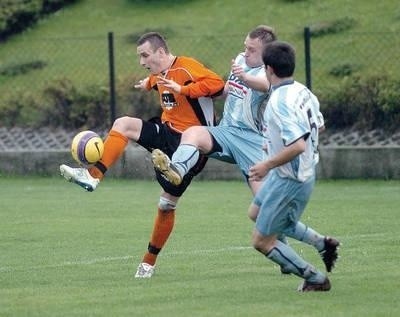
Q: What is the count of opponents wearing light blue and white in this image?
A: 2